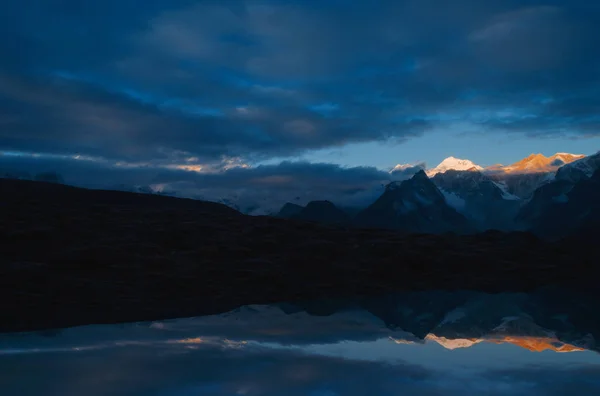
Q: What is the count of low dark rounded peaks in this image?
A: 2